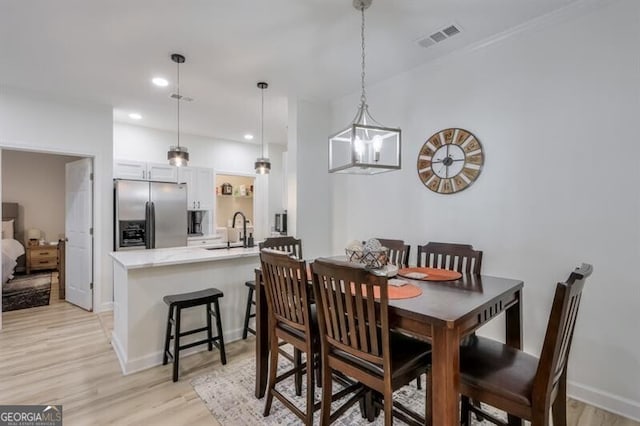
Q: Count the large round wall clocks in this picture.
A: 1